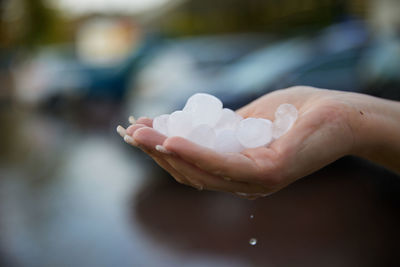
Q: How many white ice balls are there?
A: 8